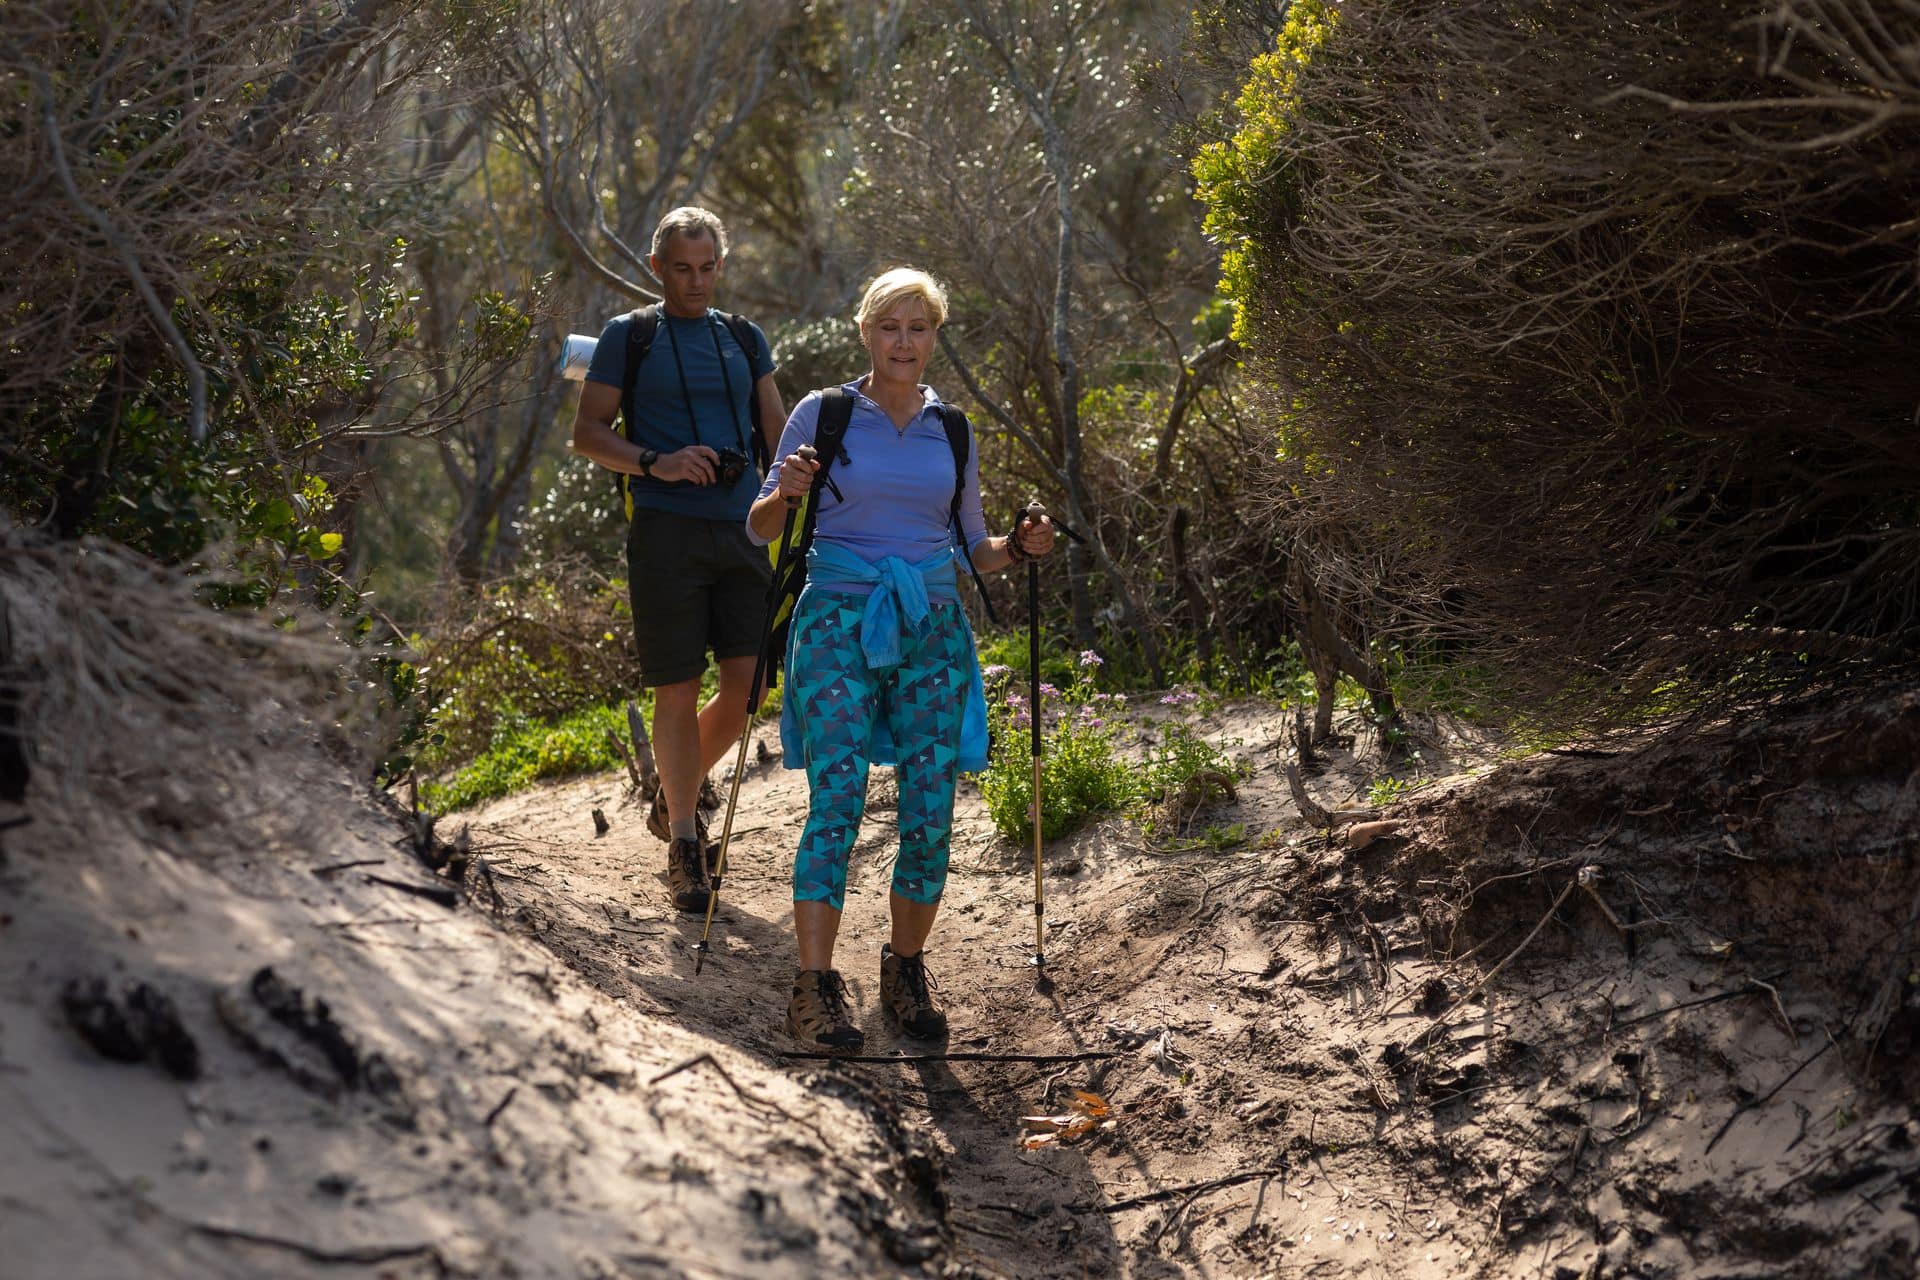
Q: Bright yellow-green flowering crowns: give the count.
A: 1